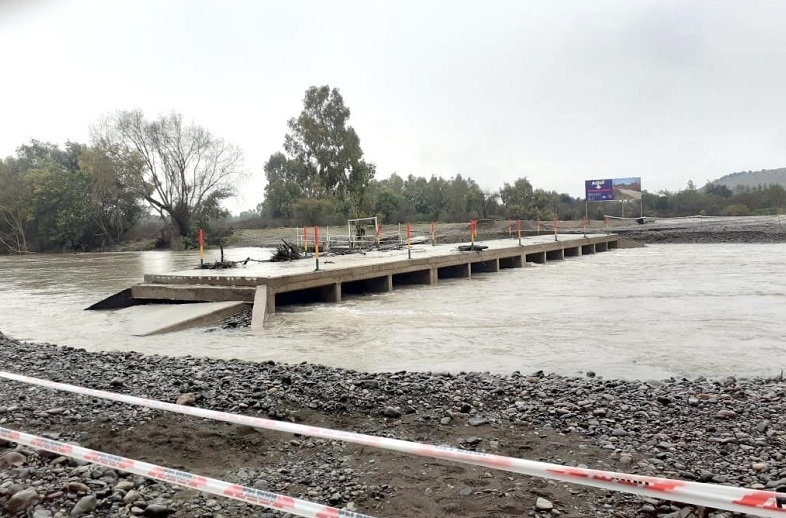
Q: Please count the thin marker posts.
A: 14